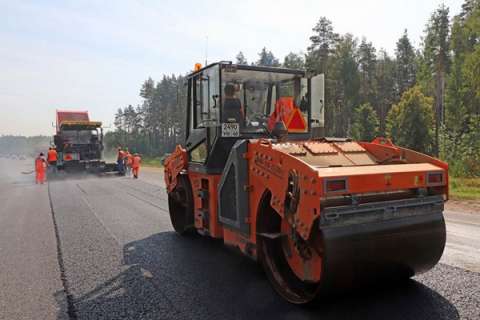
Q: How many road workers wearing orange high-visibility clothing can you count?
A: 5